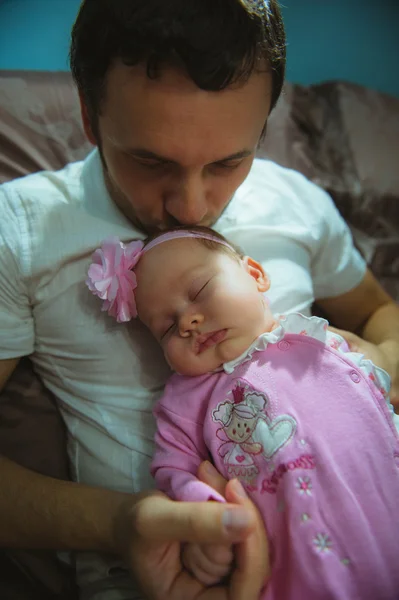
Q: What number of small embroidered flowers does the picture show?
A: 2